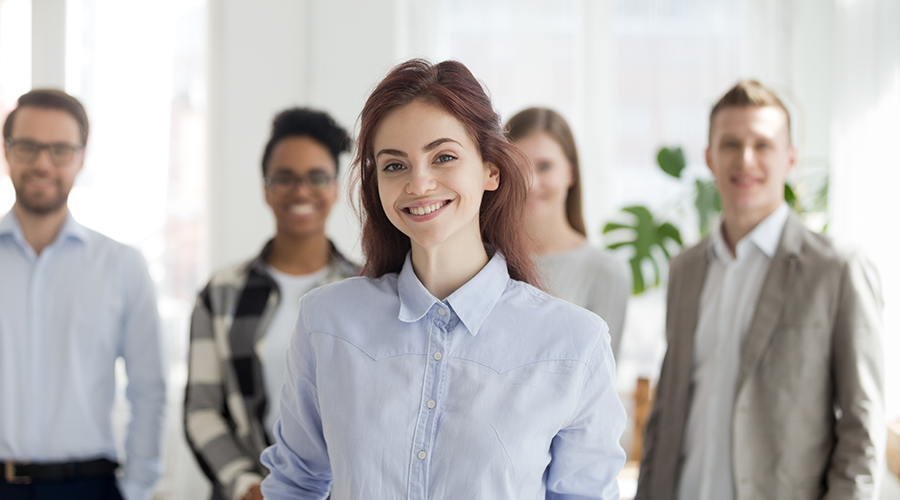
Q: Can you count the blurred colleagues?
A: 4